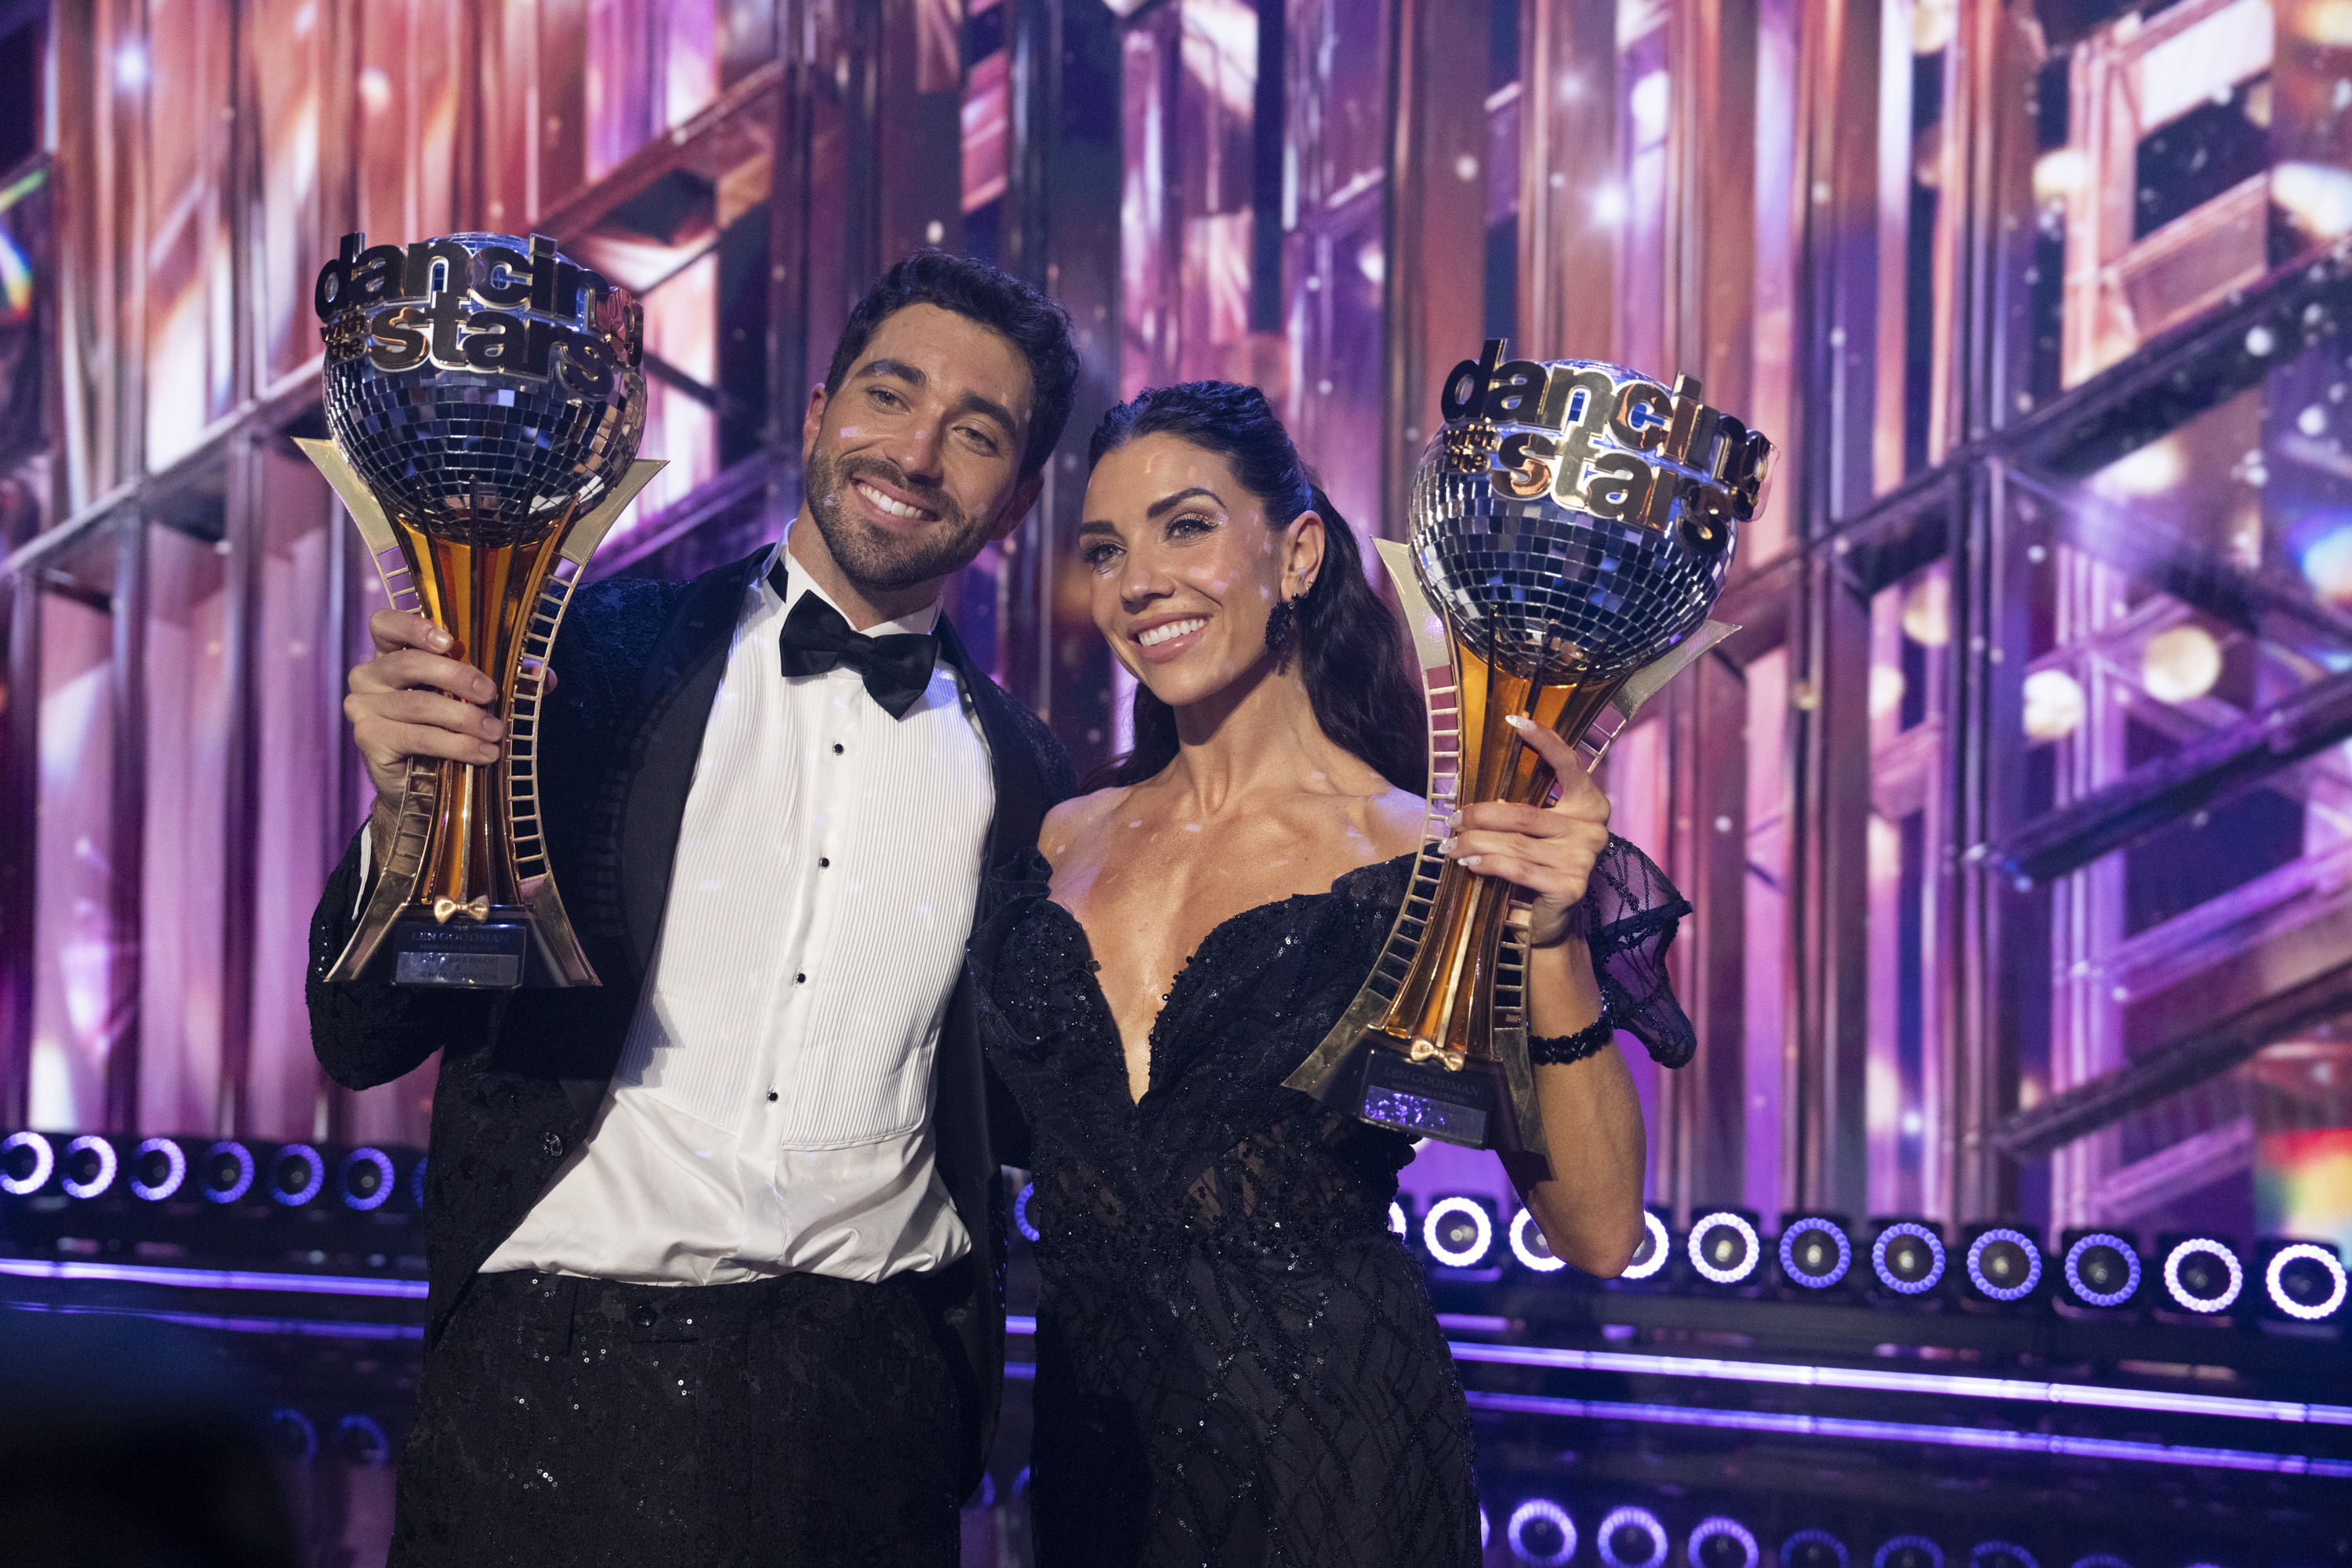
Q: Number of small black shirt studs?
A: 4